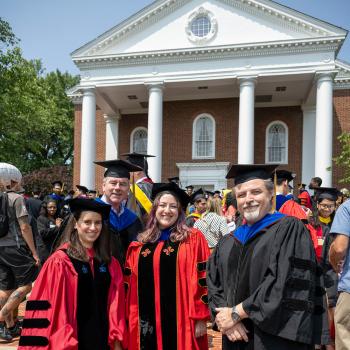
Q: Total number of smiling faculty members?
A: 4